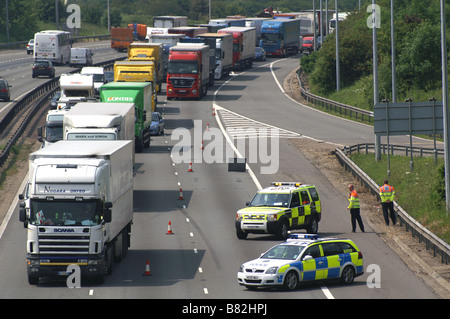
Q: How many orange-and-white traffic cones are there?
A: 7